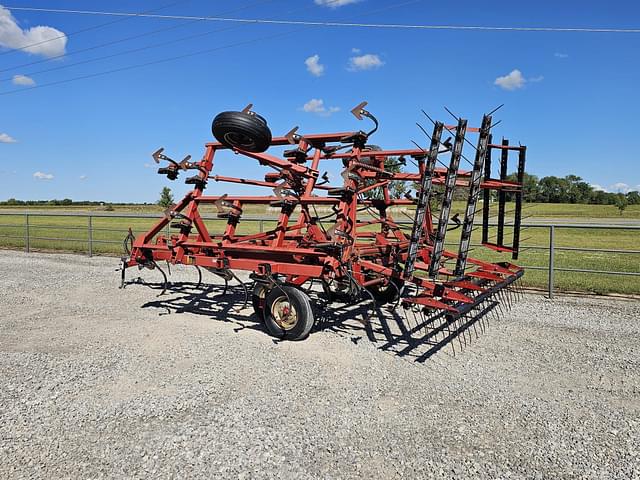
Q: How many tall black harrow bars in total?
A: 6